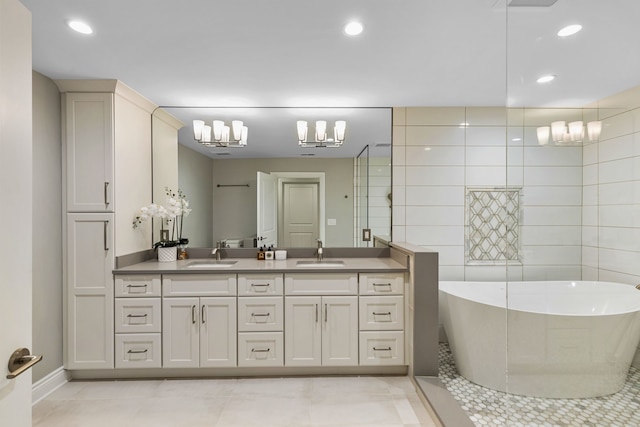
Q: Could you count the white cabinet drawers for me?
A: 9